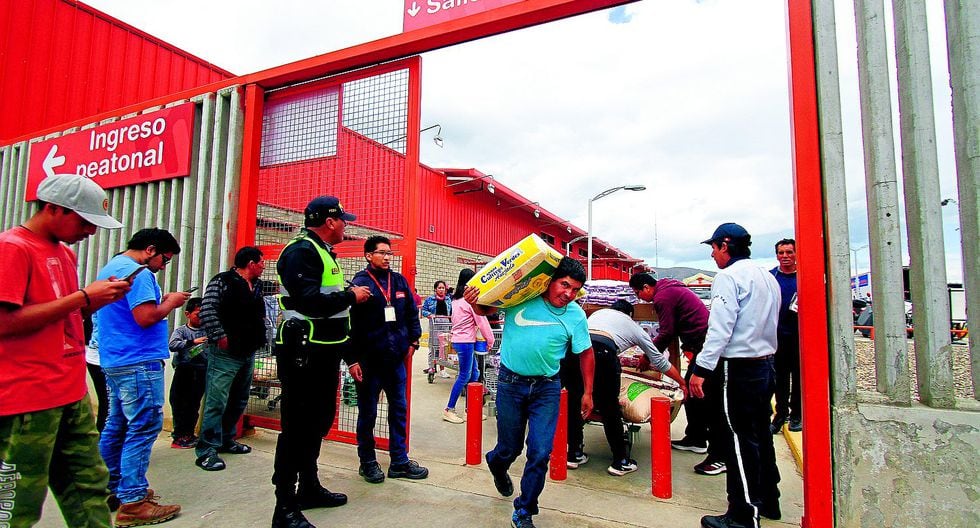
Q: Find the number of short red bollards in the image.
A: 3